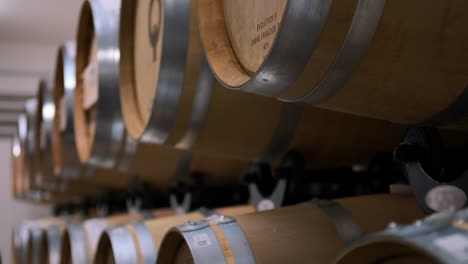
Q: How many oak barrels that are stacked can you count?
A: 15